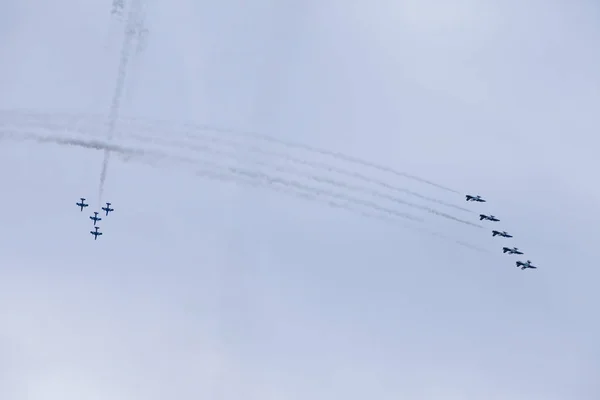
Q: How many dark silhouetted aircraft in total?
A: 9